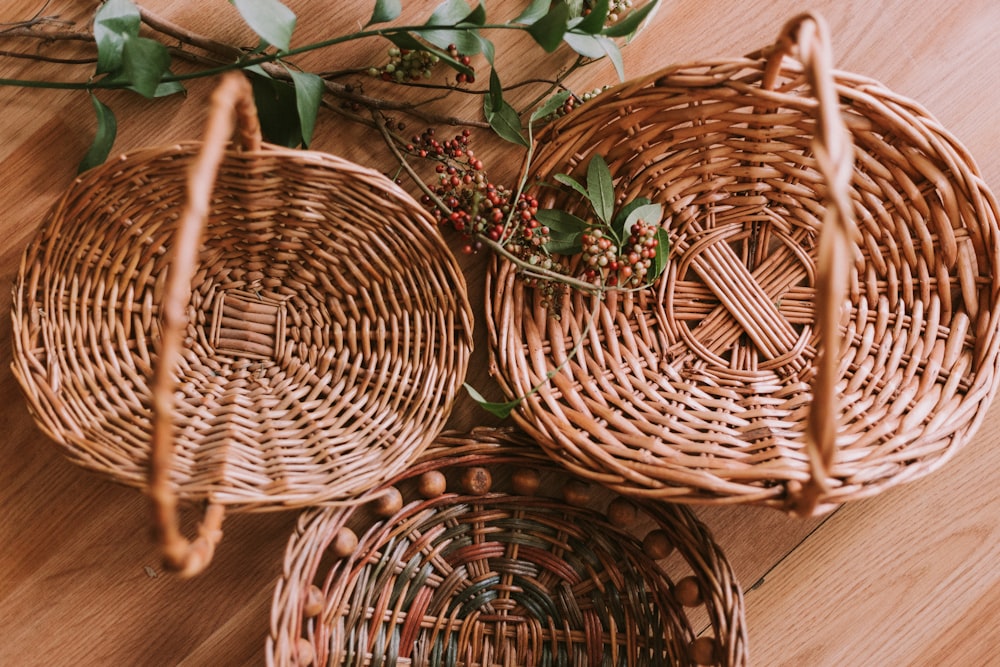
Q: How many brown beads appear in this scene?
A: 12